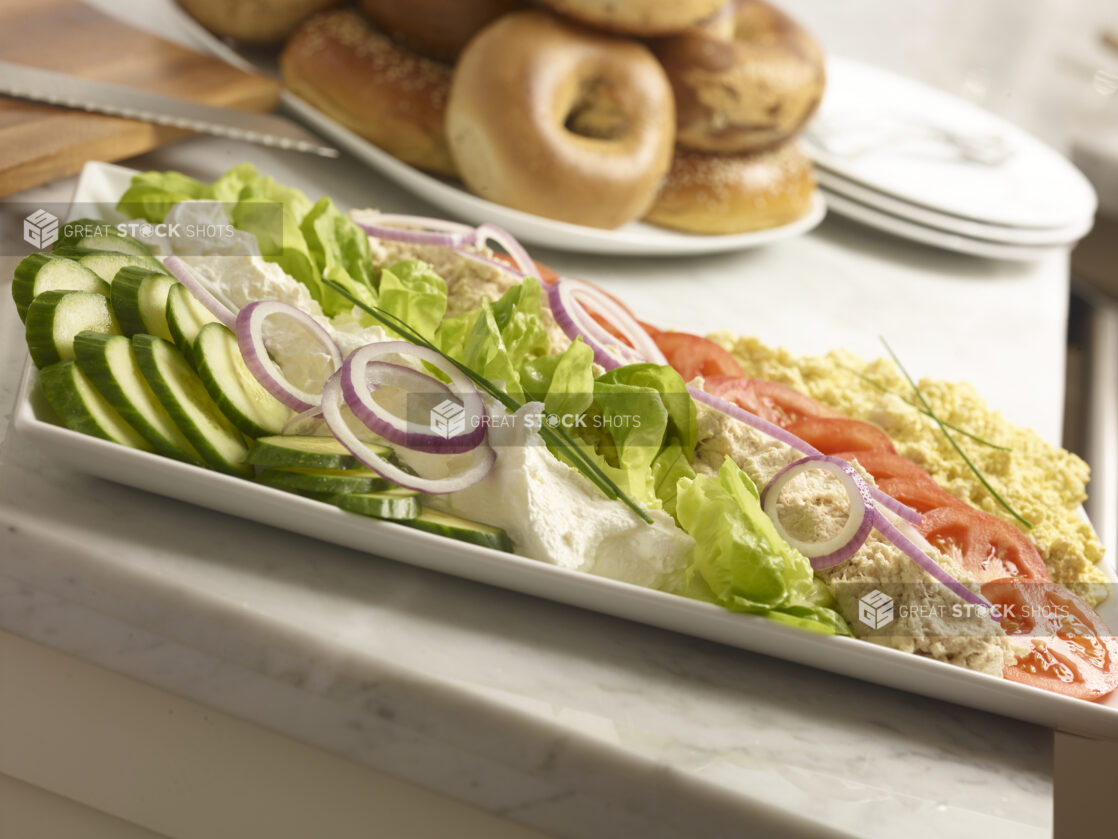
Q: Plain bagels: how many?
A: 1